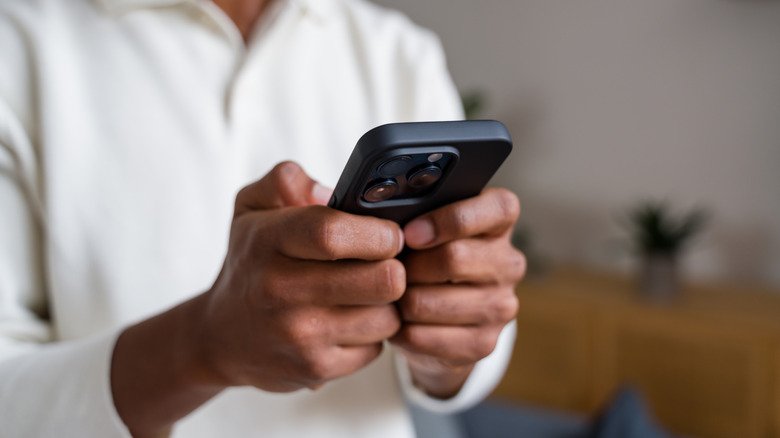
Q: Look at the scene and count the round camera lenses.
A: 3